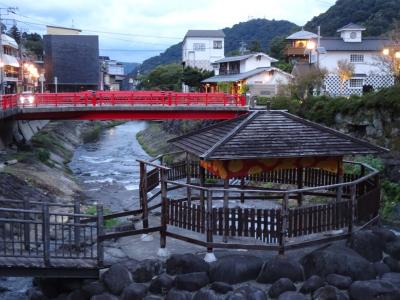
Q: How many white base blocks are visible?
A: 3